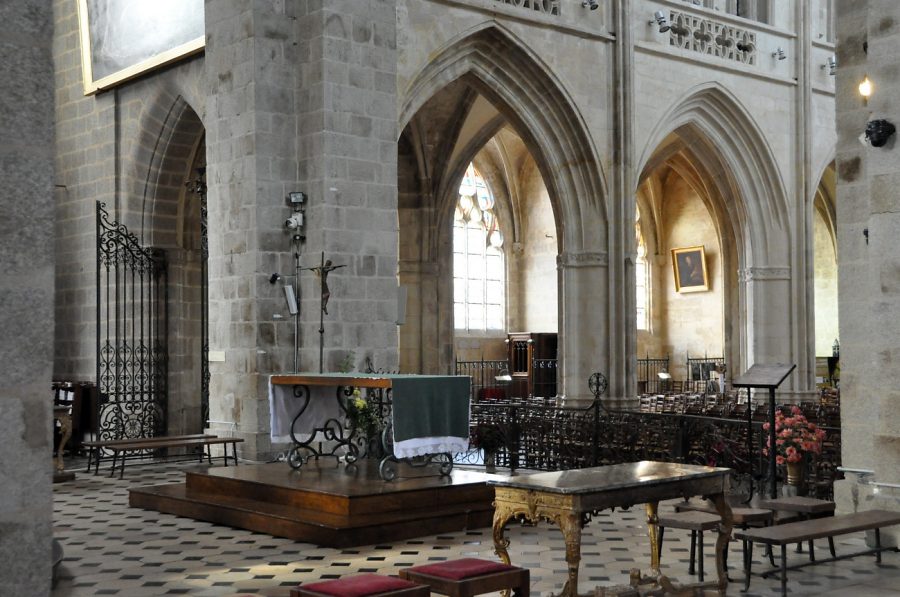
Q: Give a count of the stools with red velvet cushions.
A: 2